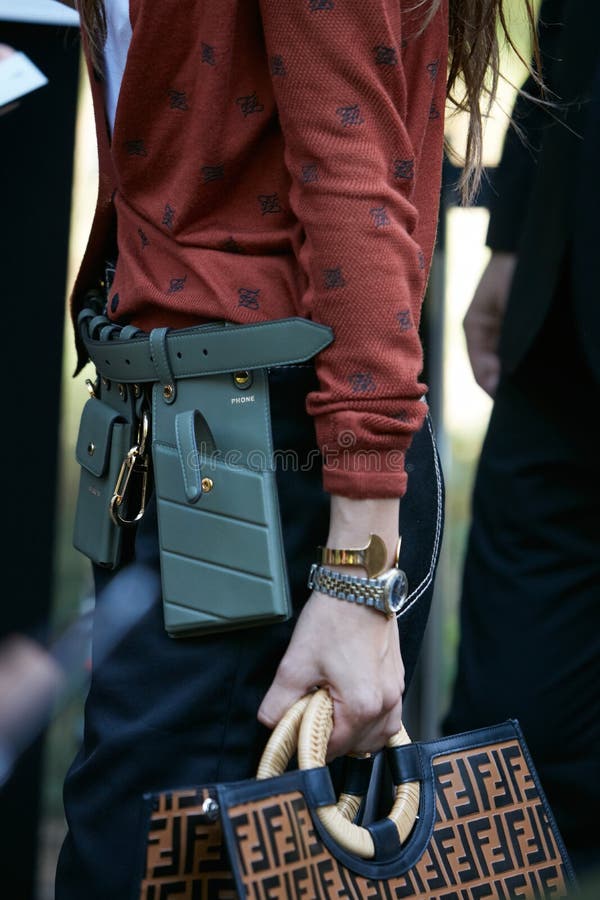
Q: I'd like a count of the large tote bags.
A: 1